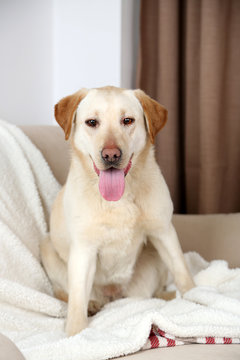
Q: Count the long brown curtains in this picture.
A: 1